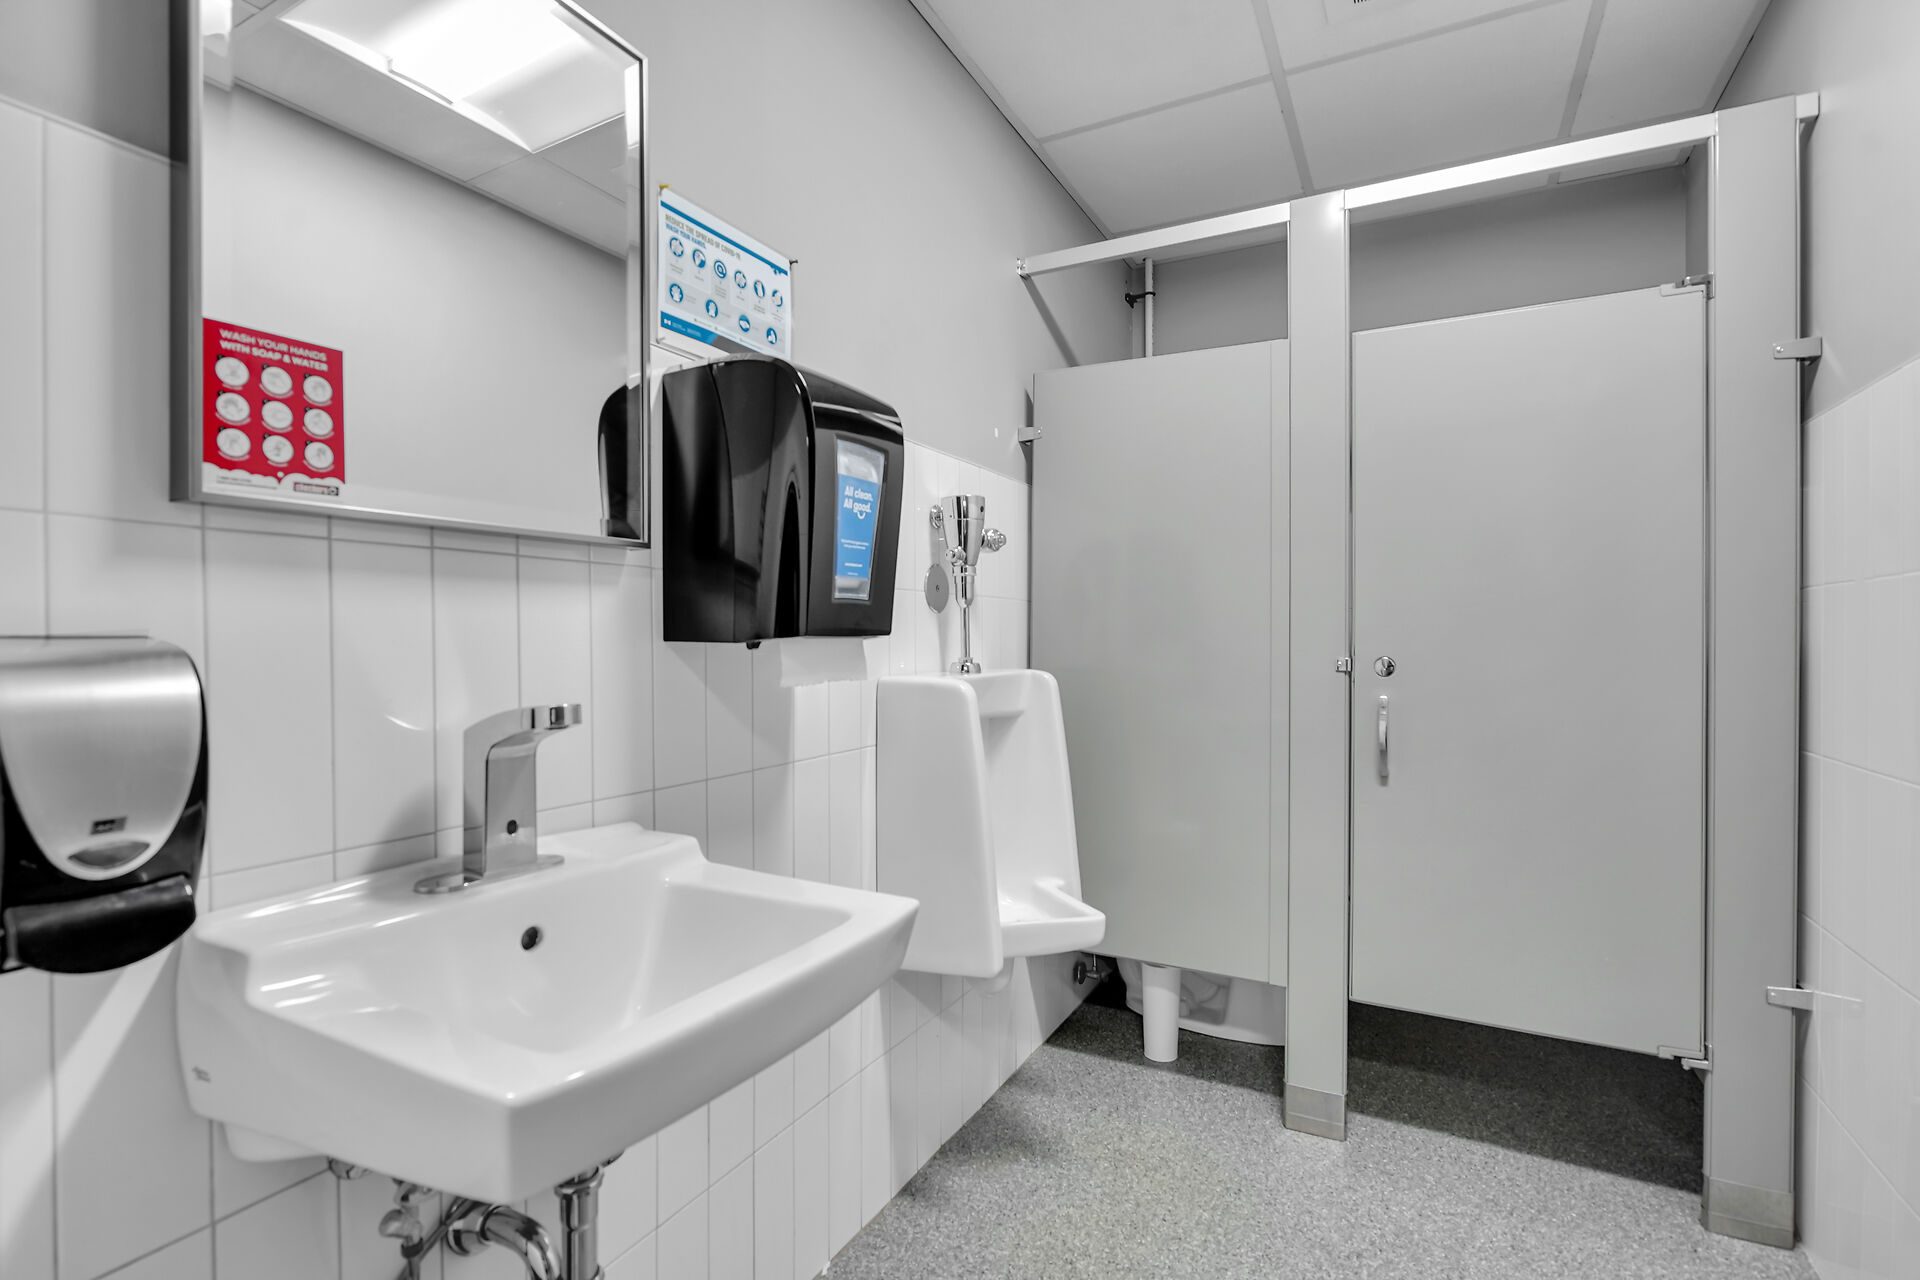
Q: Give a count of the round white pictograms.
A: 9